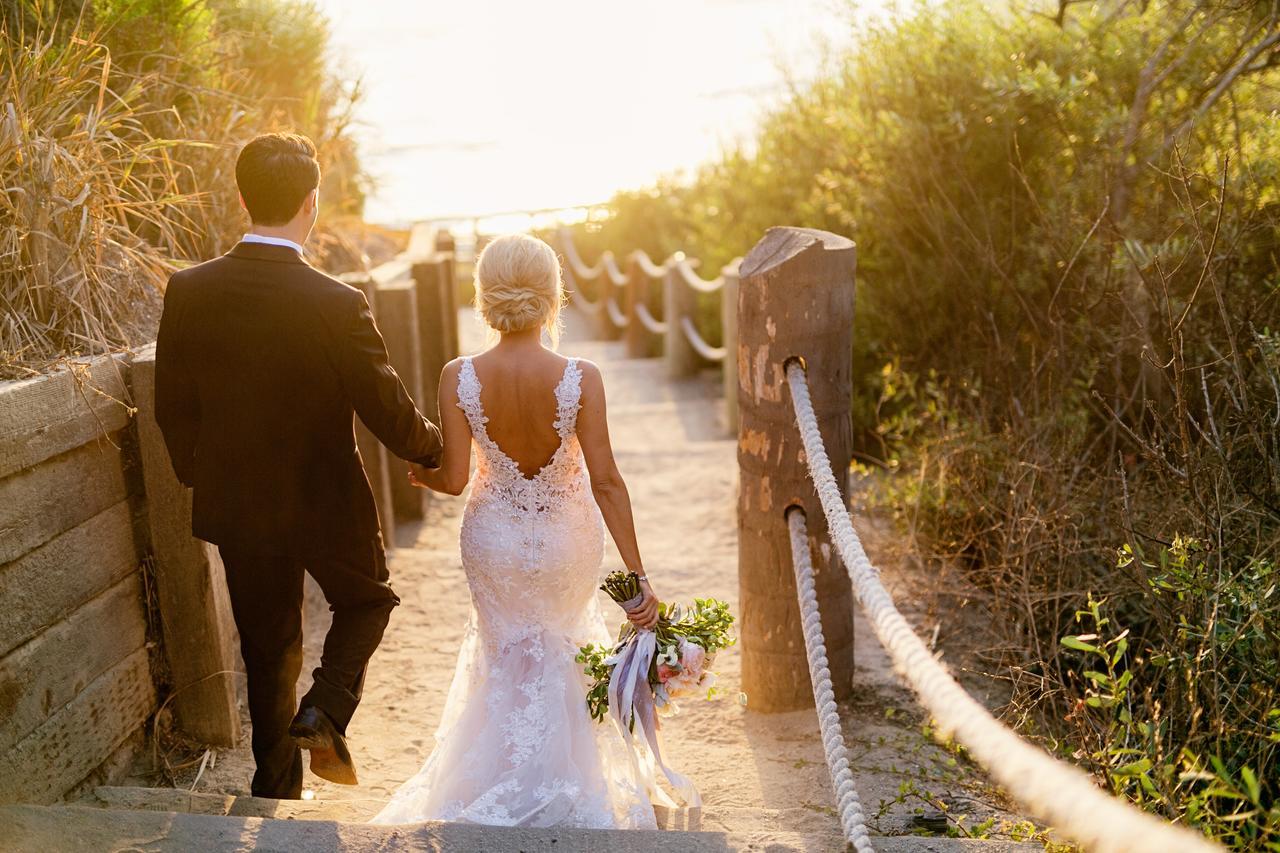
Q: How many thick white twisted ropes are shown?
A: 2